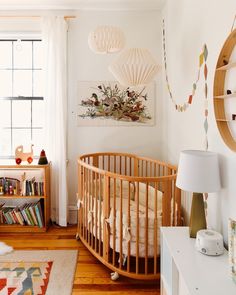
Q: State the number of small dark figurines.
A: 3